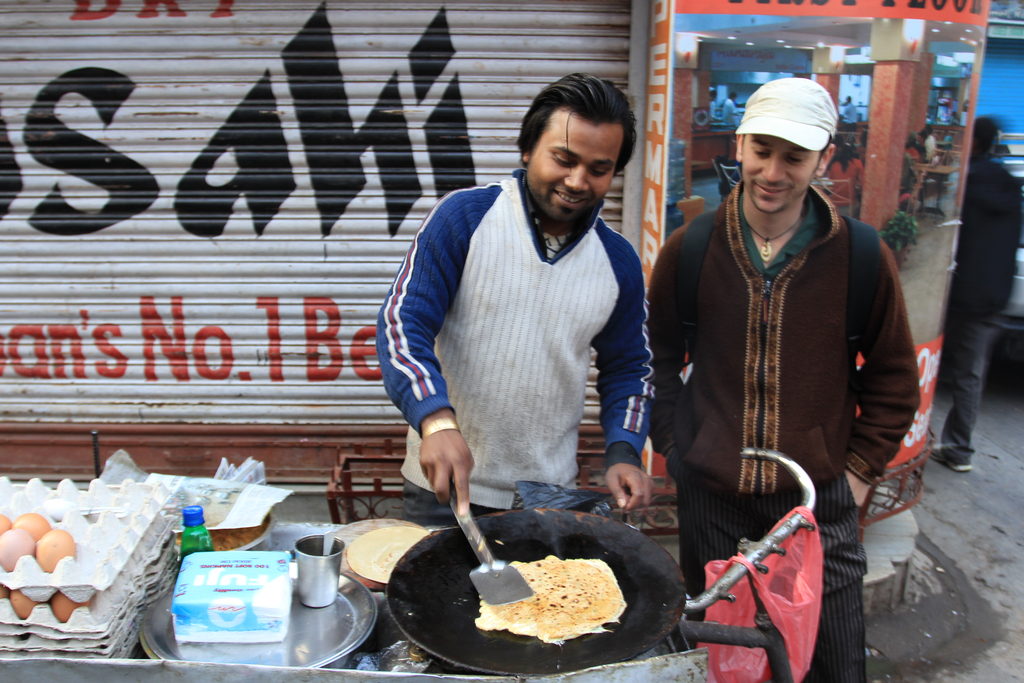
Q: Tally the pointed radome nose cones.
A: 0